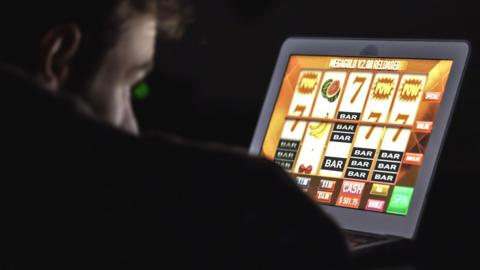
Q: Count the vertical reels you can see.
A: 5